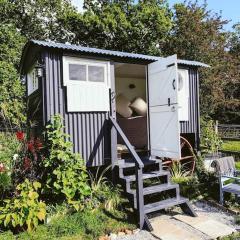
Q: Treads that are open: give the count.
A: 4